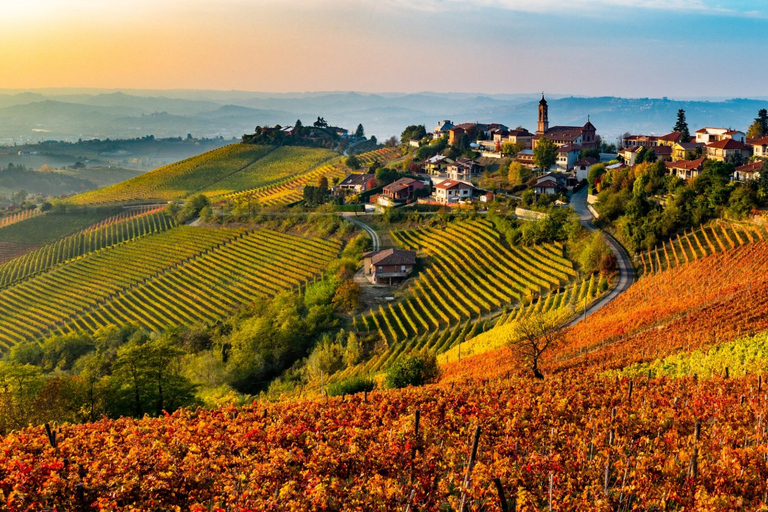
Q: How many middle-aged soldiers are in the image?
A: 0